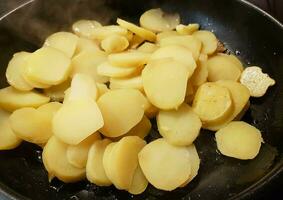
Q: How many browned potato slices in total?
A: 0